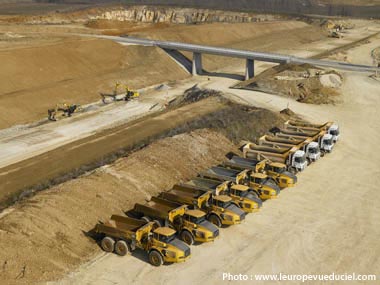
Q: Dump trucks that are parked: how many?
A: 10